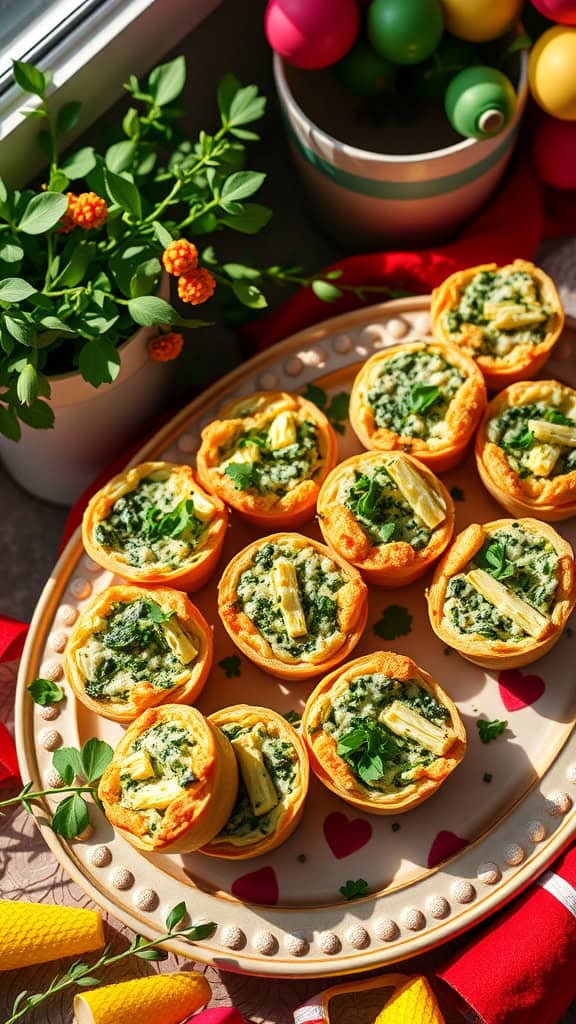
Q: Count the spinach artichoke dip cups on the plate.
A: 12